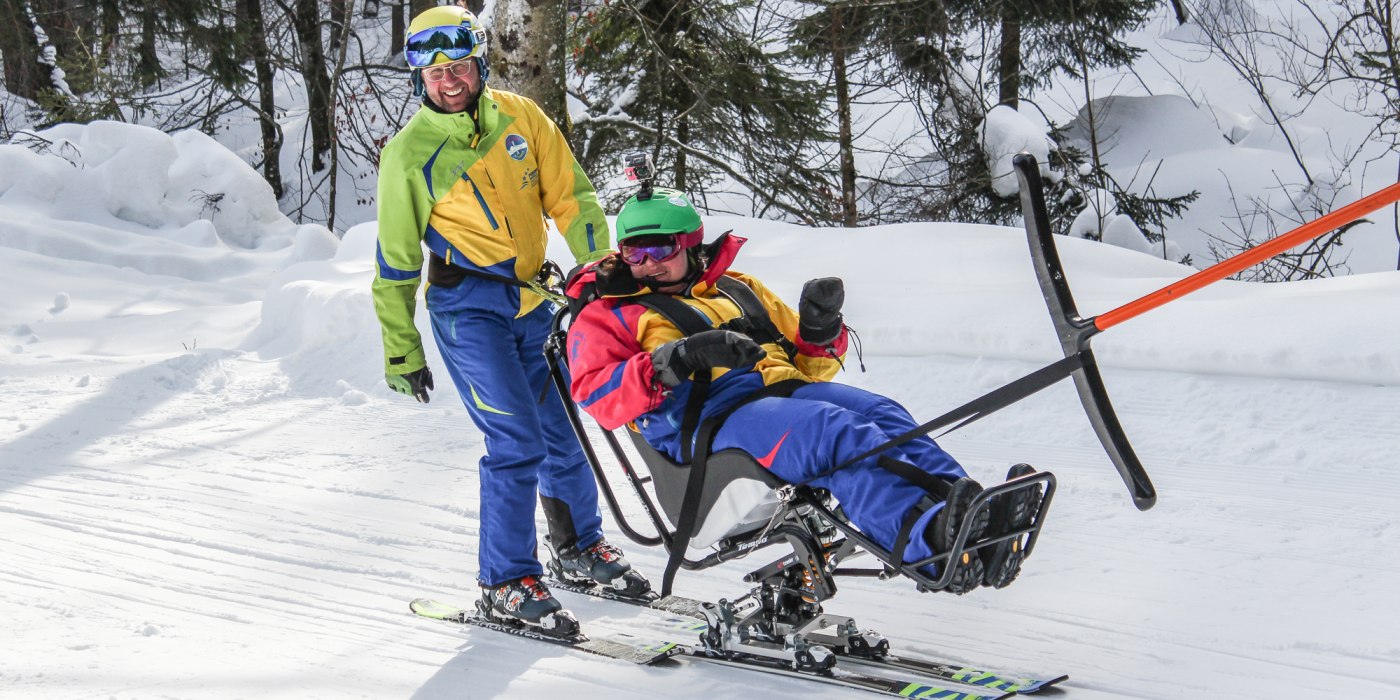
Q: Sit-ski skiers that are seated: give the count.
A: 1